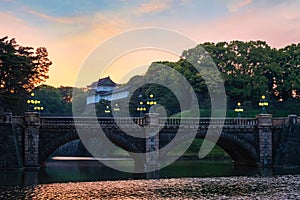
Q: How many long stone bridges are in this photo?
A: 1